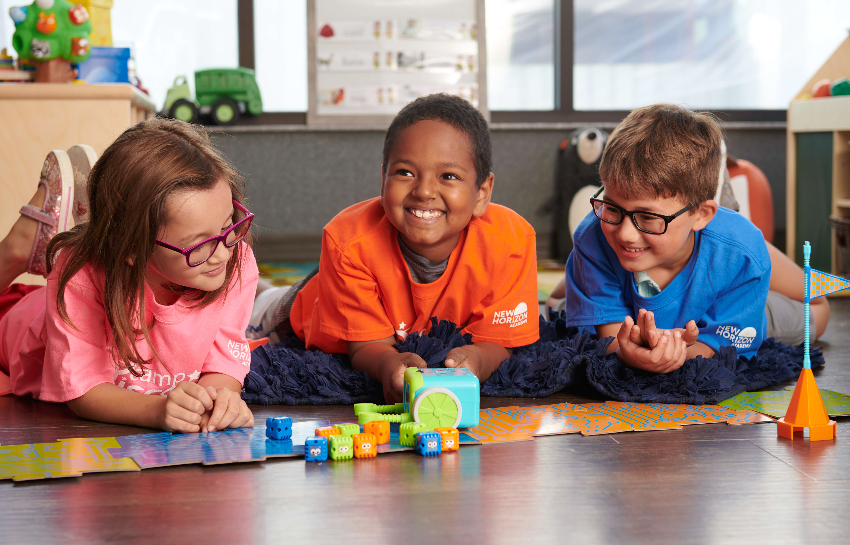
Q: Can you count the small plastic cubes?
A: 10